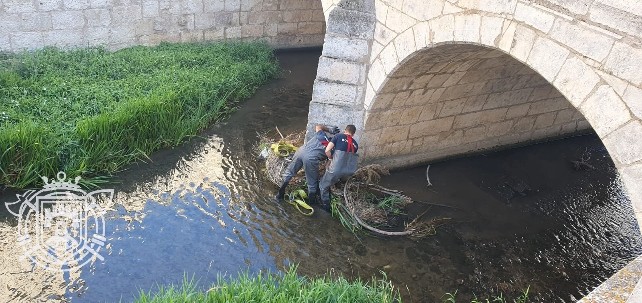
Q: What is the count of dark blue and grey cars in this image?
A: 0